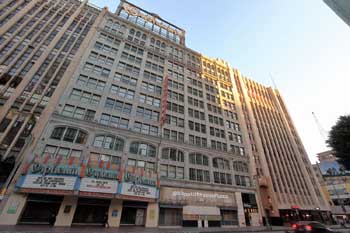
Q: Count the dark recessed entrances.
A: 3